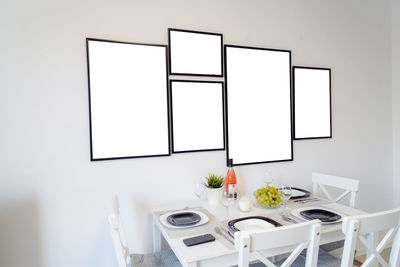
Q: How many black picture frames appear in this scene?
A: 5